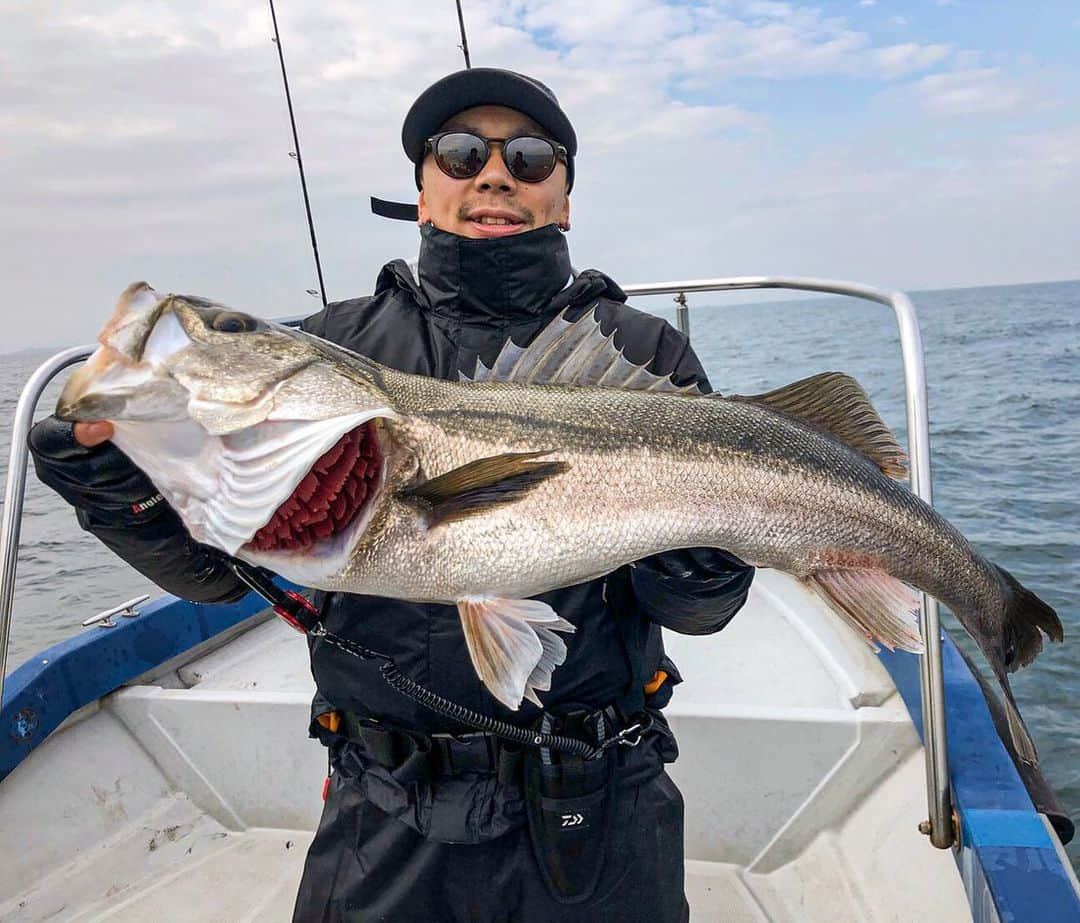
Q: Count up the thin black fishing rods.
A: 2